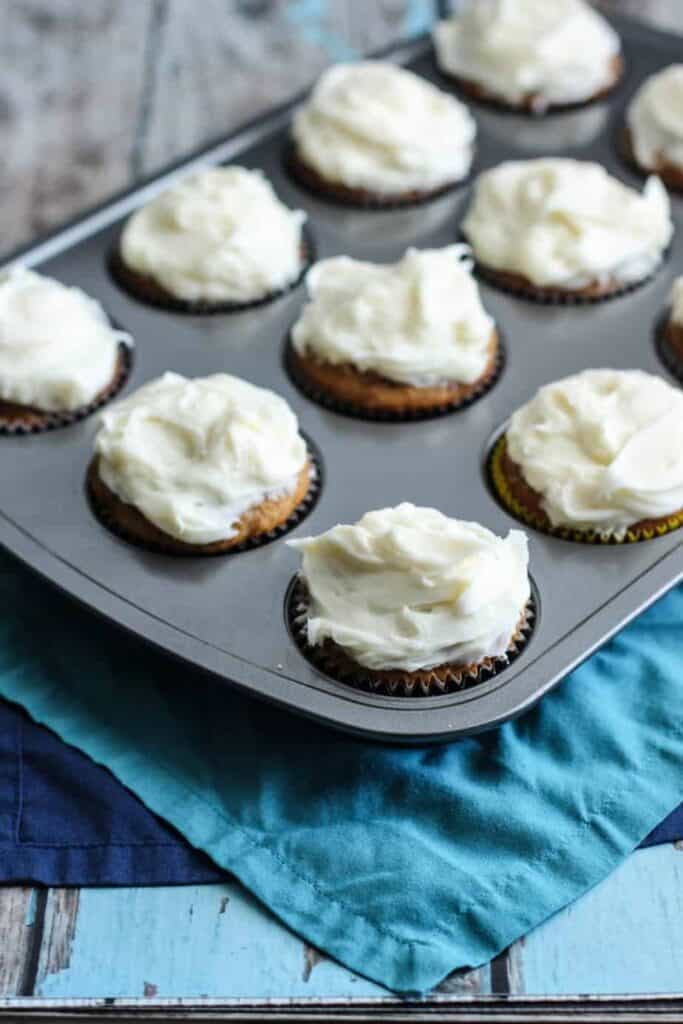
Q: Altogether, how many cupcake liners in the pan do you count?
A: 11